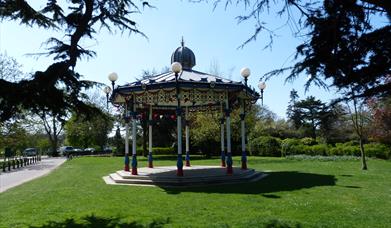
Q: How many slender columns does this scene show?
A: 8